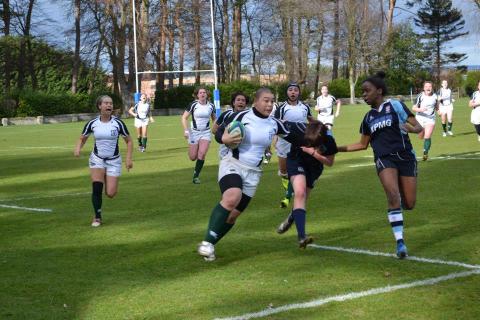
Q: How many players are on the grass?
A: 12